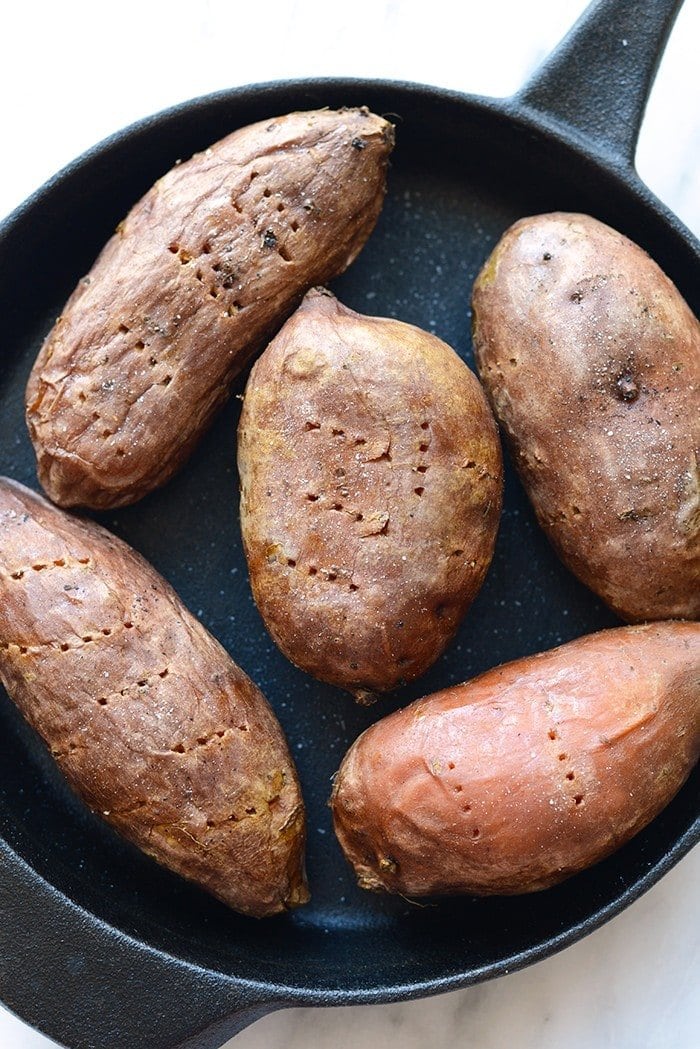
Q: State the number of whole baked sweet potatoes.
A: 5